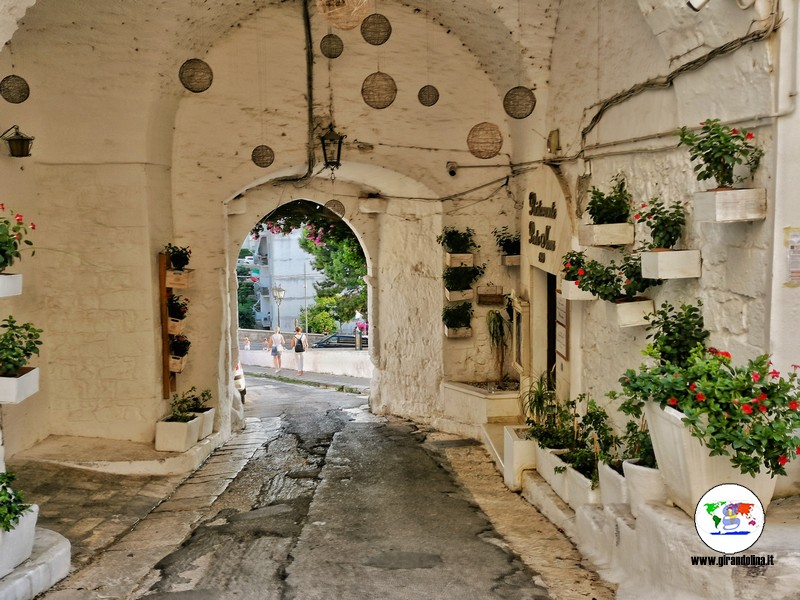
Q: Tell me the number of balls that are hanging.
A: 11